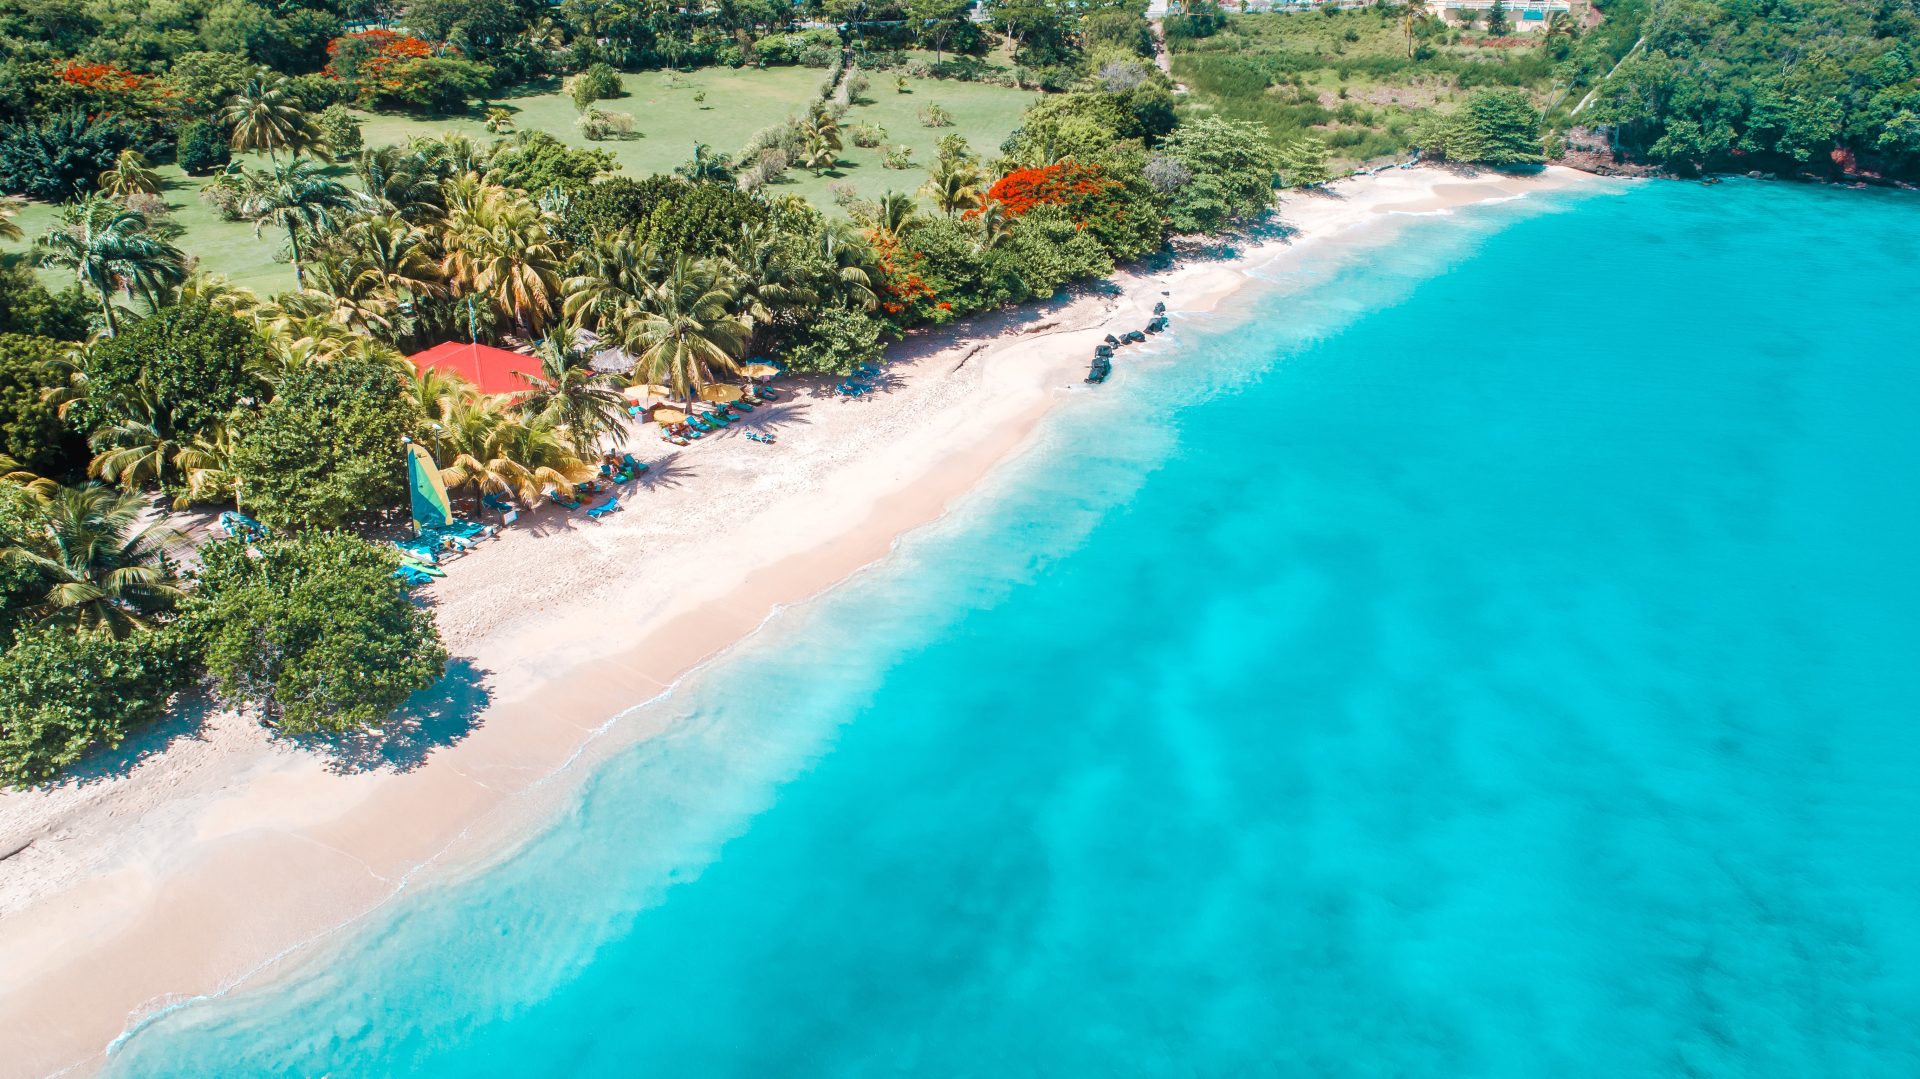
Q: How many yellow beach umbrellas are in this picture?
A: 4